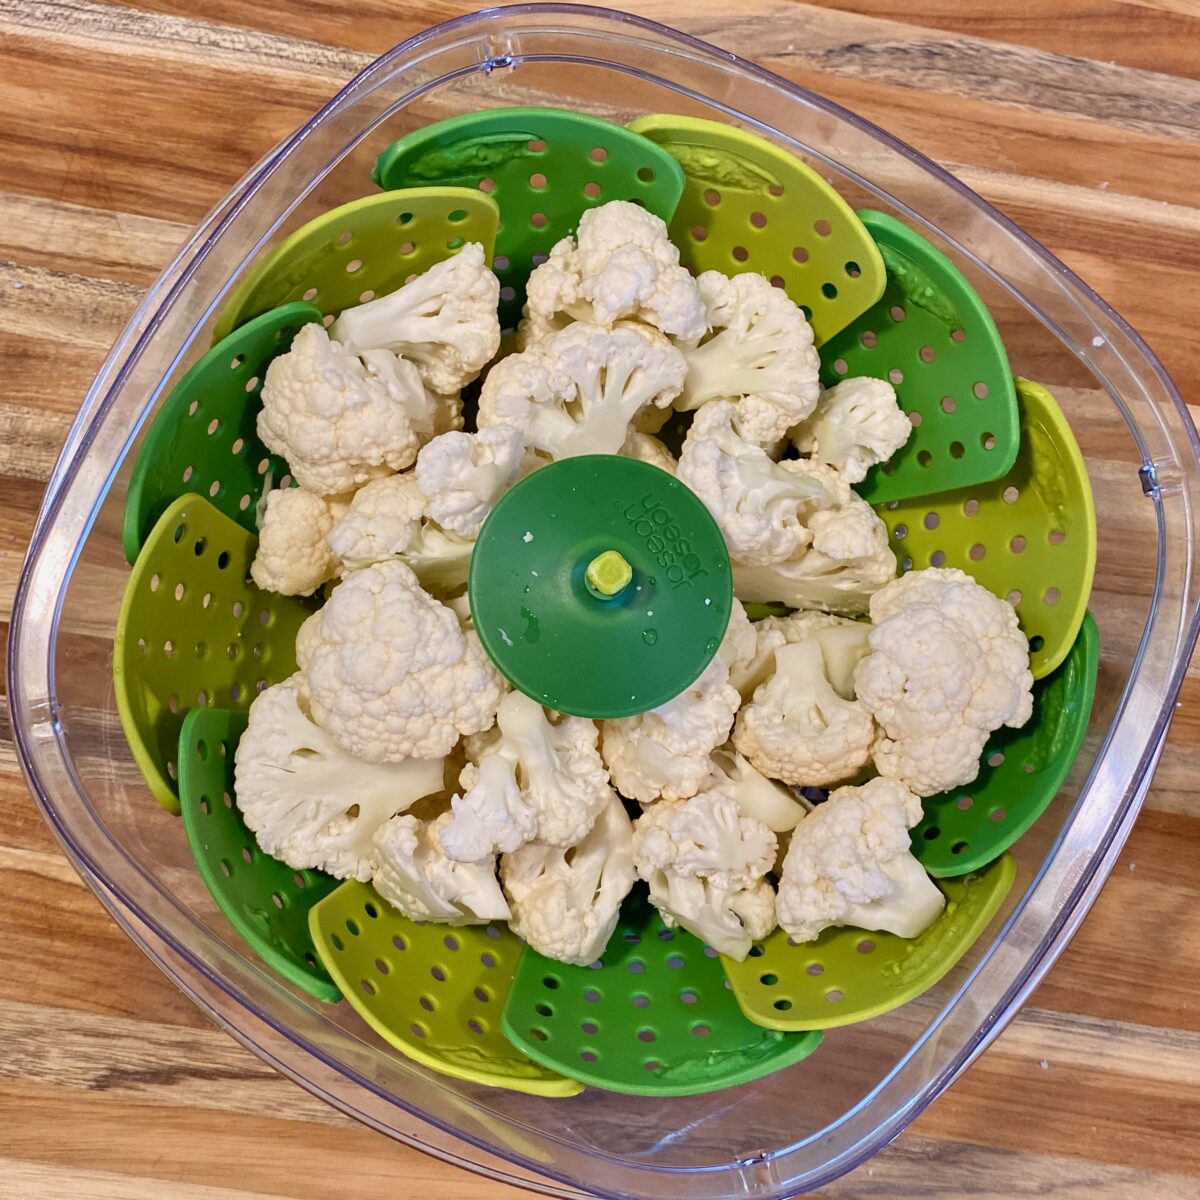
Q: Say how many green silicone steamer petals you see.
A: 12